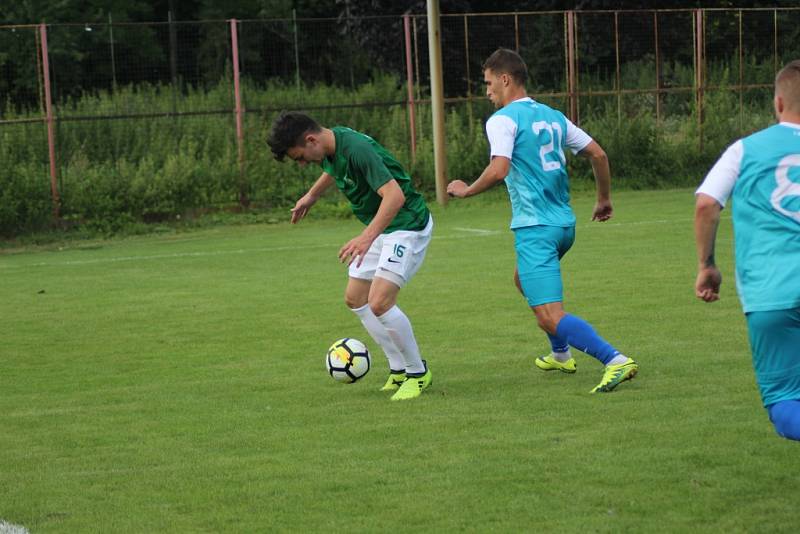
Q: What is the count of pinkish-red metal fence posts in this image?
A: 5